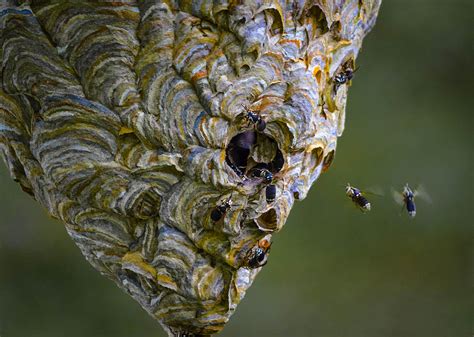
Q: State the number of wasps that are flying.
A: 2